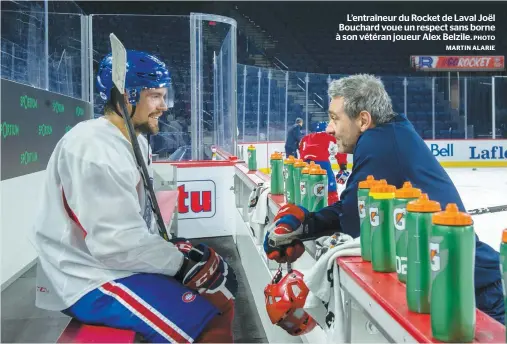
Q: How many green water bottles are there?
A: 12